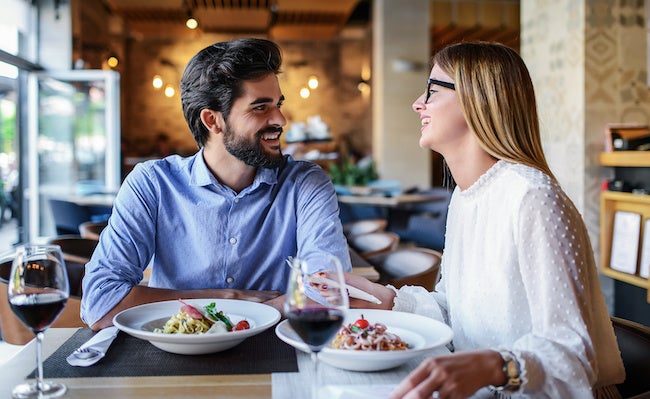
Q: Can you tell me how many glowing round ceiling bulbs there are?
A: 6